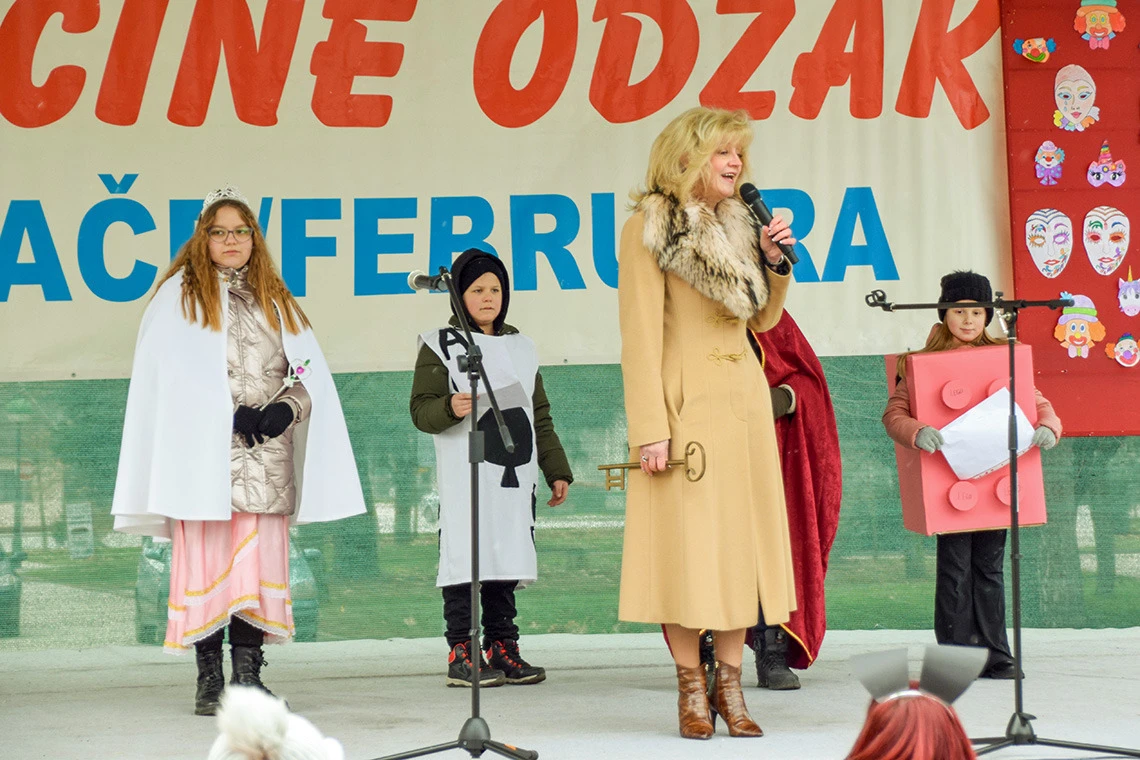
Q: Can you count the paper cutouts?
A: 10